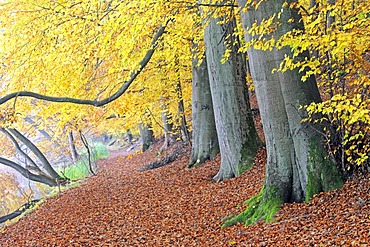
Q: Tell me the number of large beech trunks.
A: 3